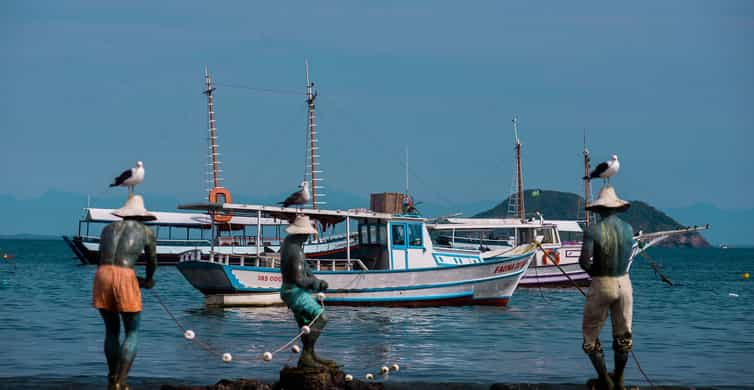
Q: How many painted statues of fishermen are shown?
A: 3